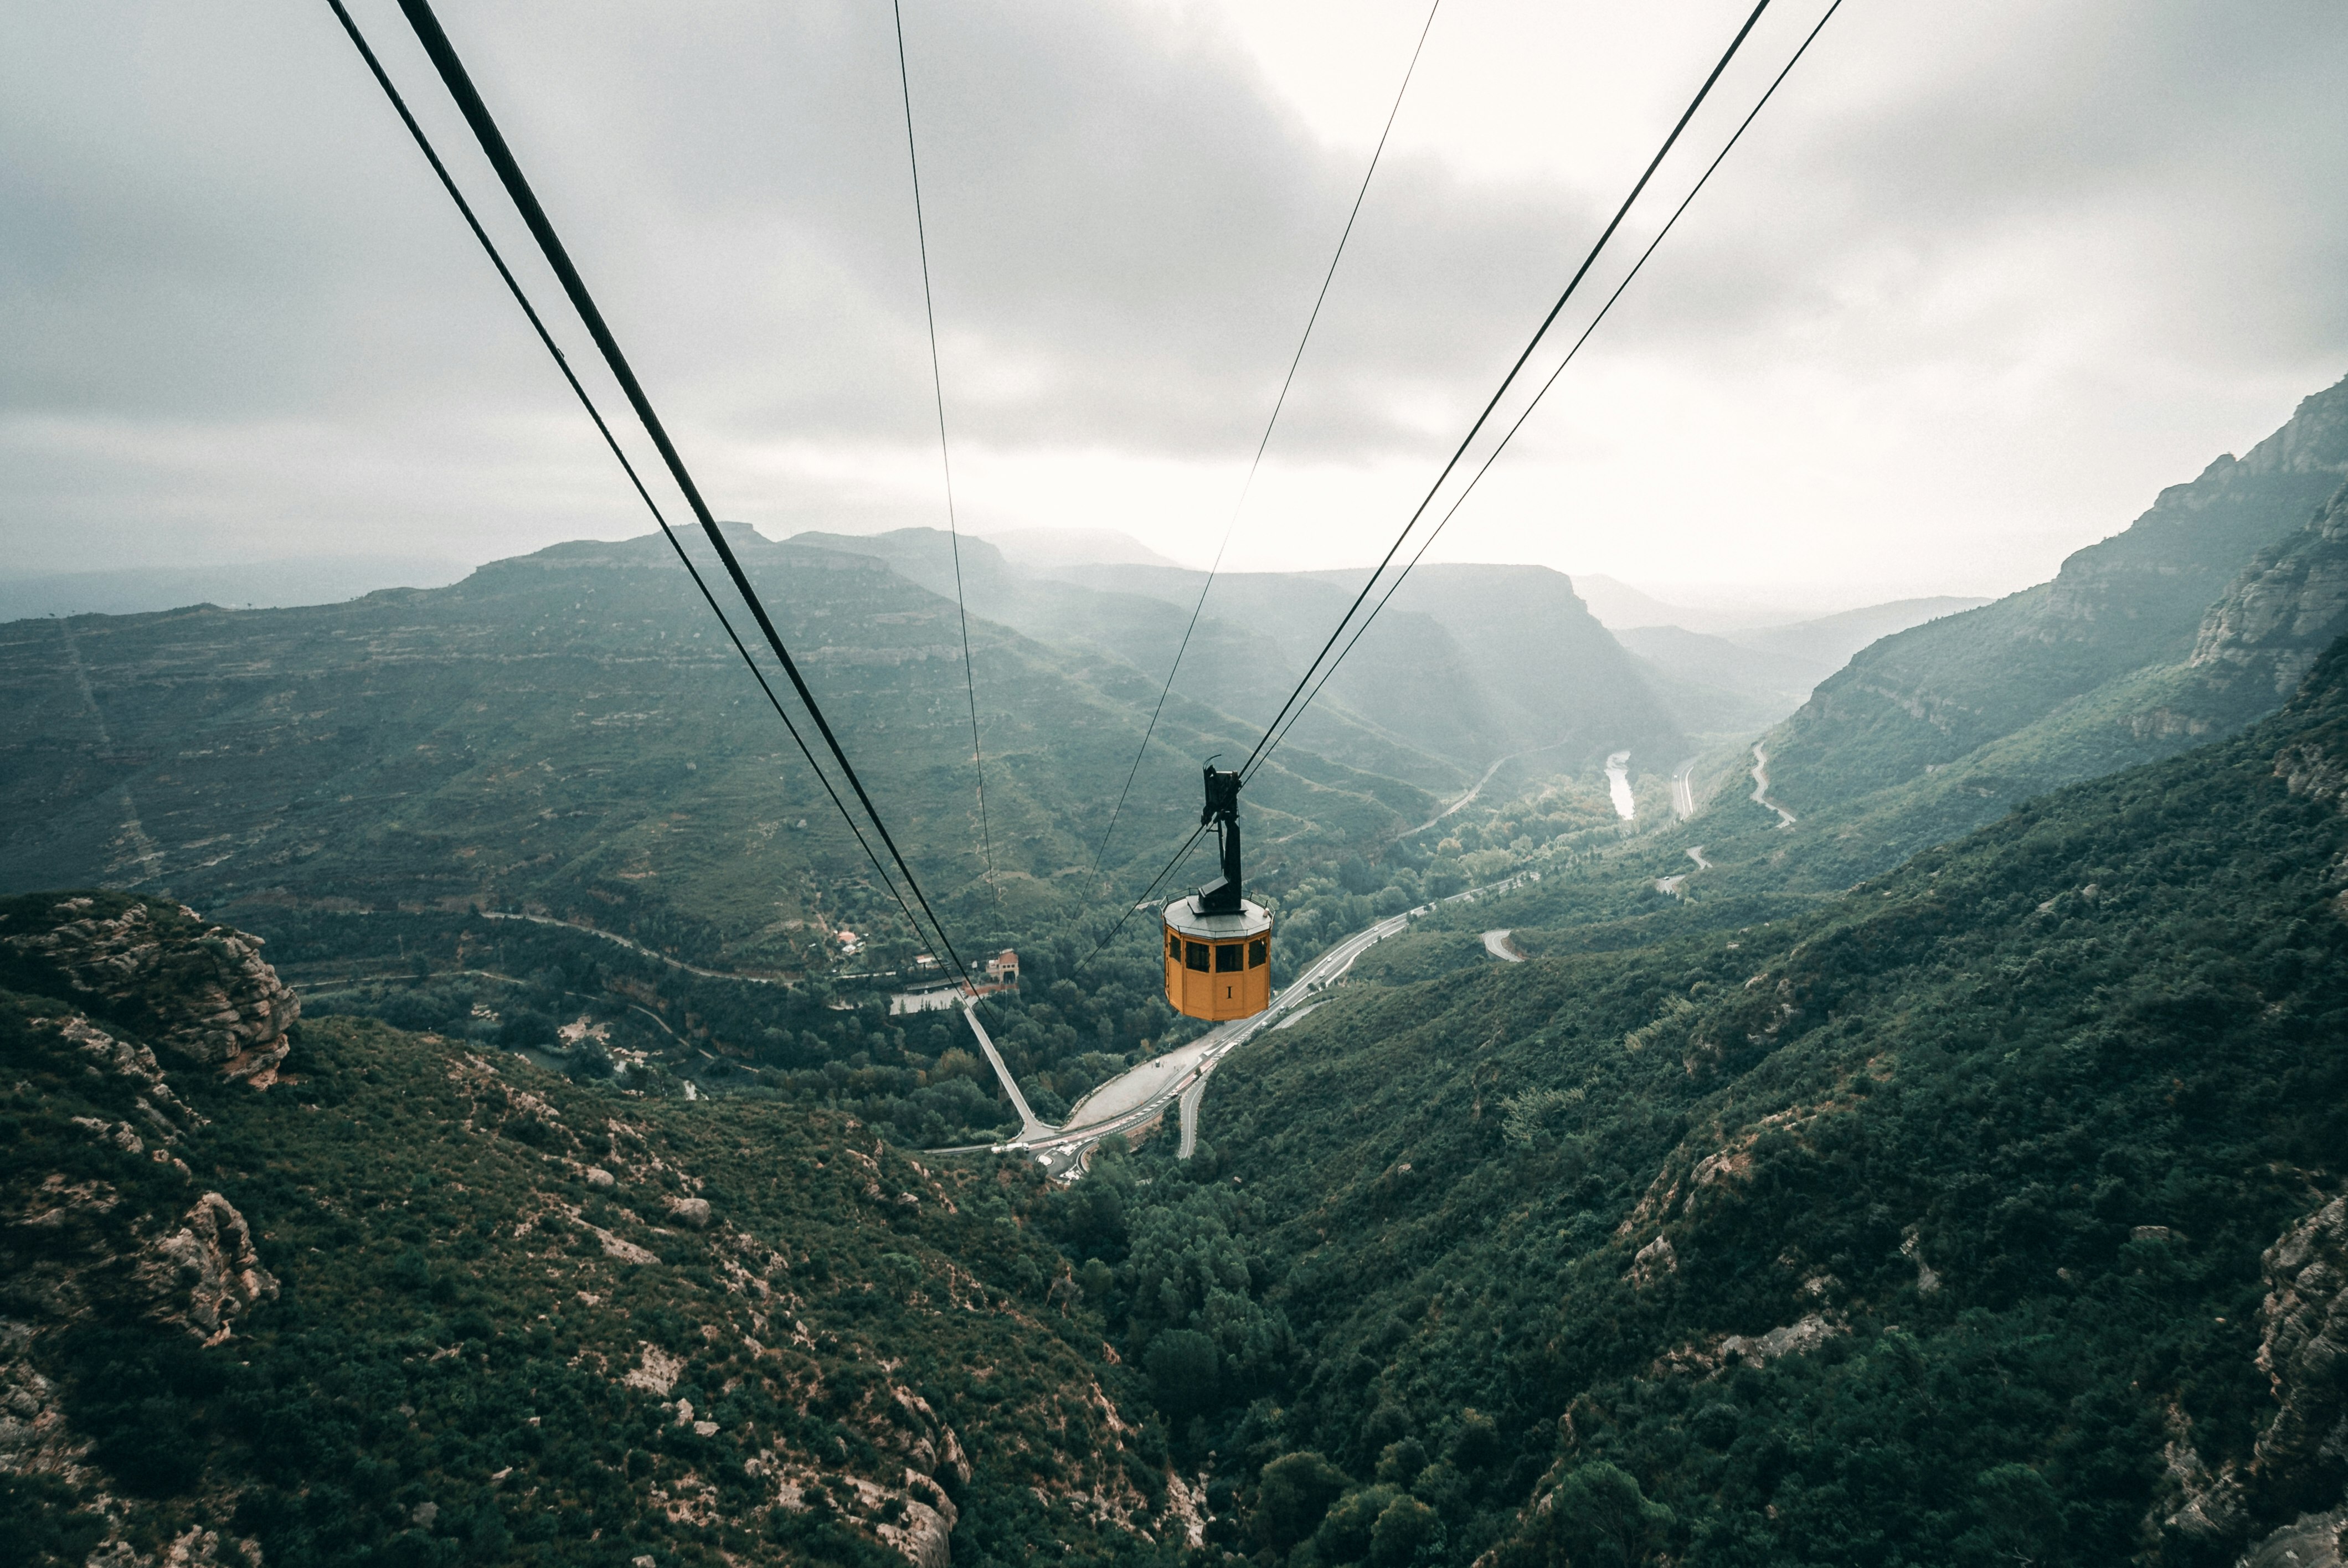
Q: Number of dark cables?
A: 6